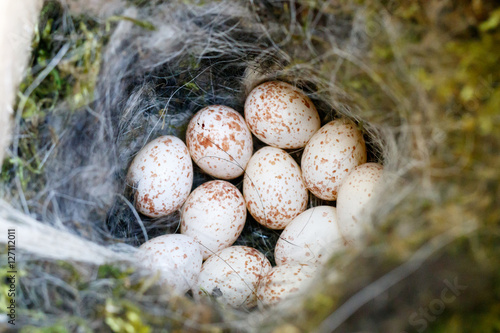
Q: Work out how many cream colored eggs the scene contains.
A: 11